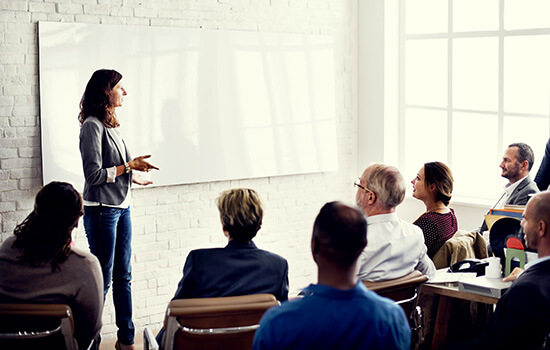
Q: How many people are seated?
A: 7